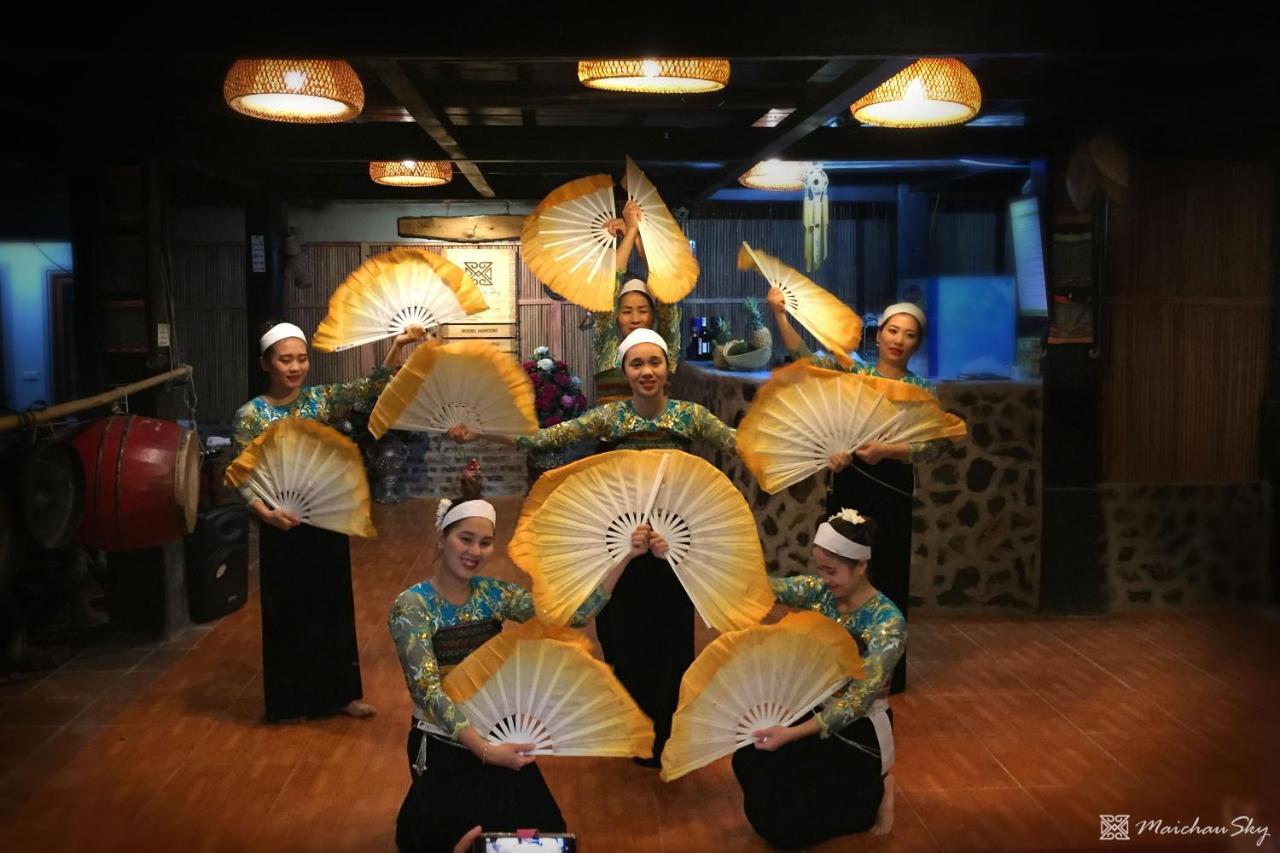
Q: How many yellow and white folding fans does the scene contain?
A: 12